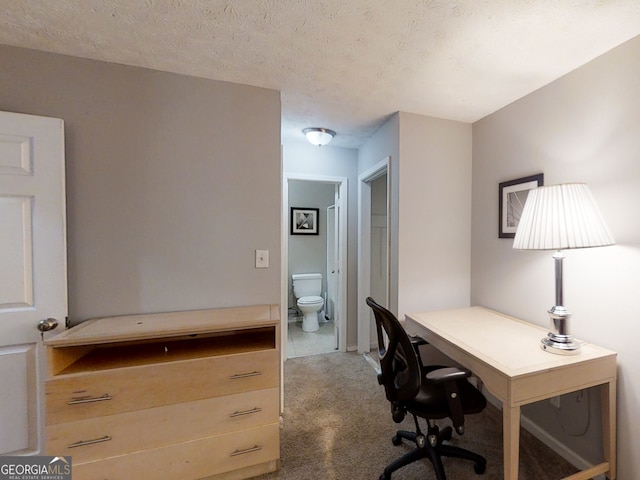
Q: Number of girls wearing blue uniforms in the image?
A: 0